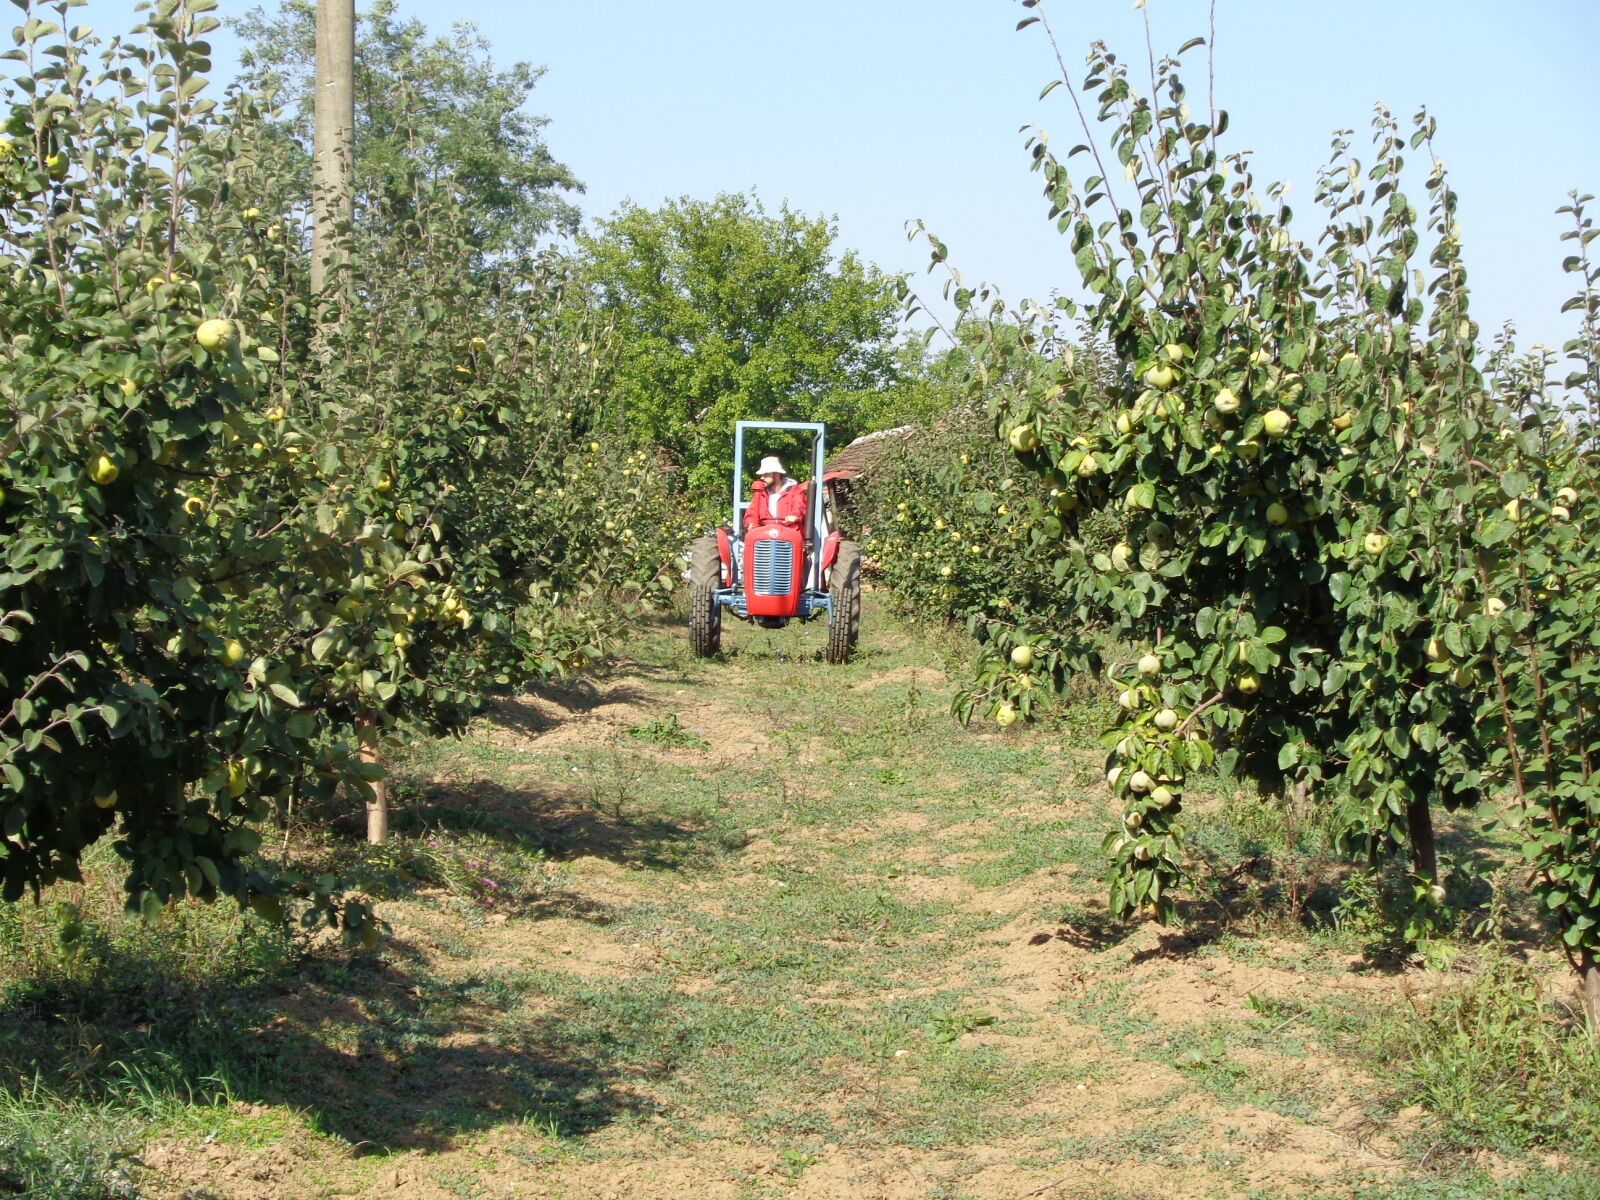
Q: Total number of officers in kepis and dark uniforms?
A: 0